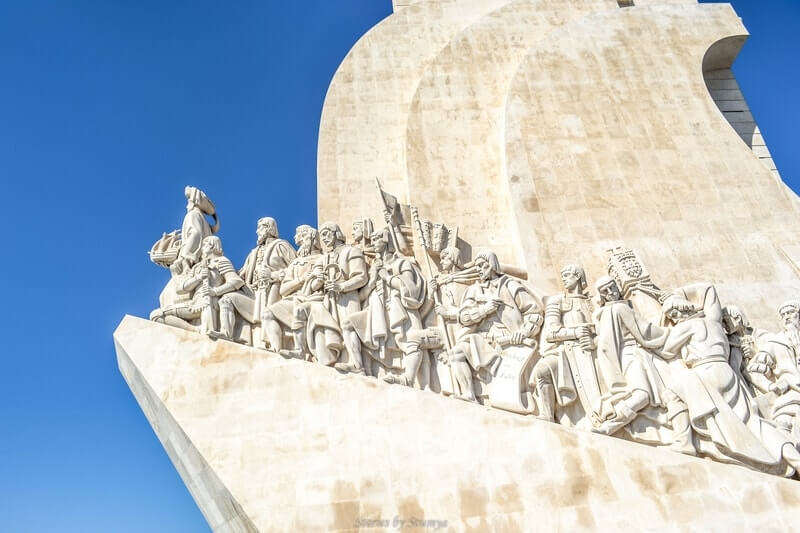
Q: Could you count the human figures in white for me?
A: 14